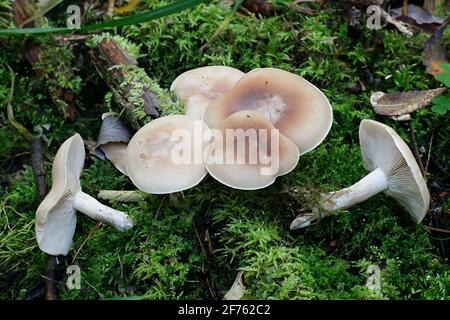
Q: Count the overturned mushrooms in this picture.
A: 2